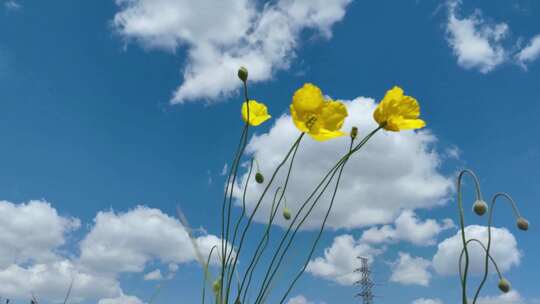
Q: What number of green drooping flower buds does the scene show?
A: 5